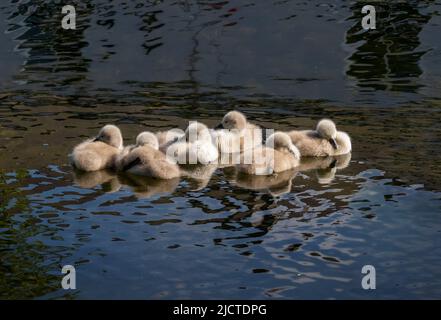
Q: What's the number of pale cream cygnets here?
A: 6